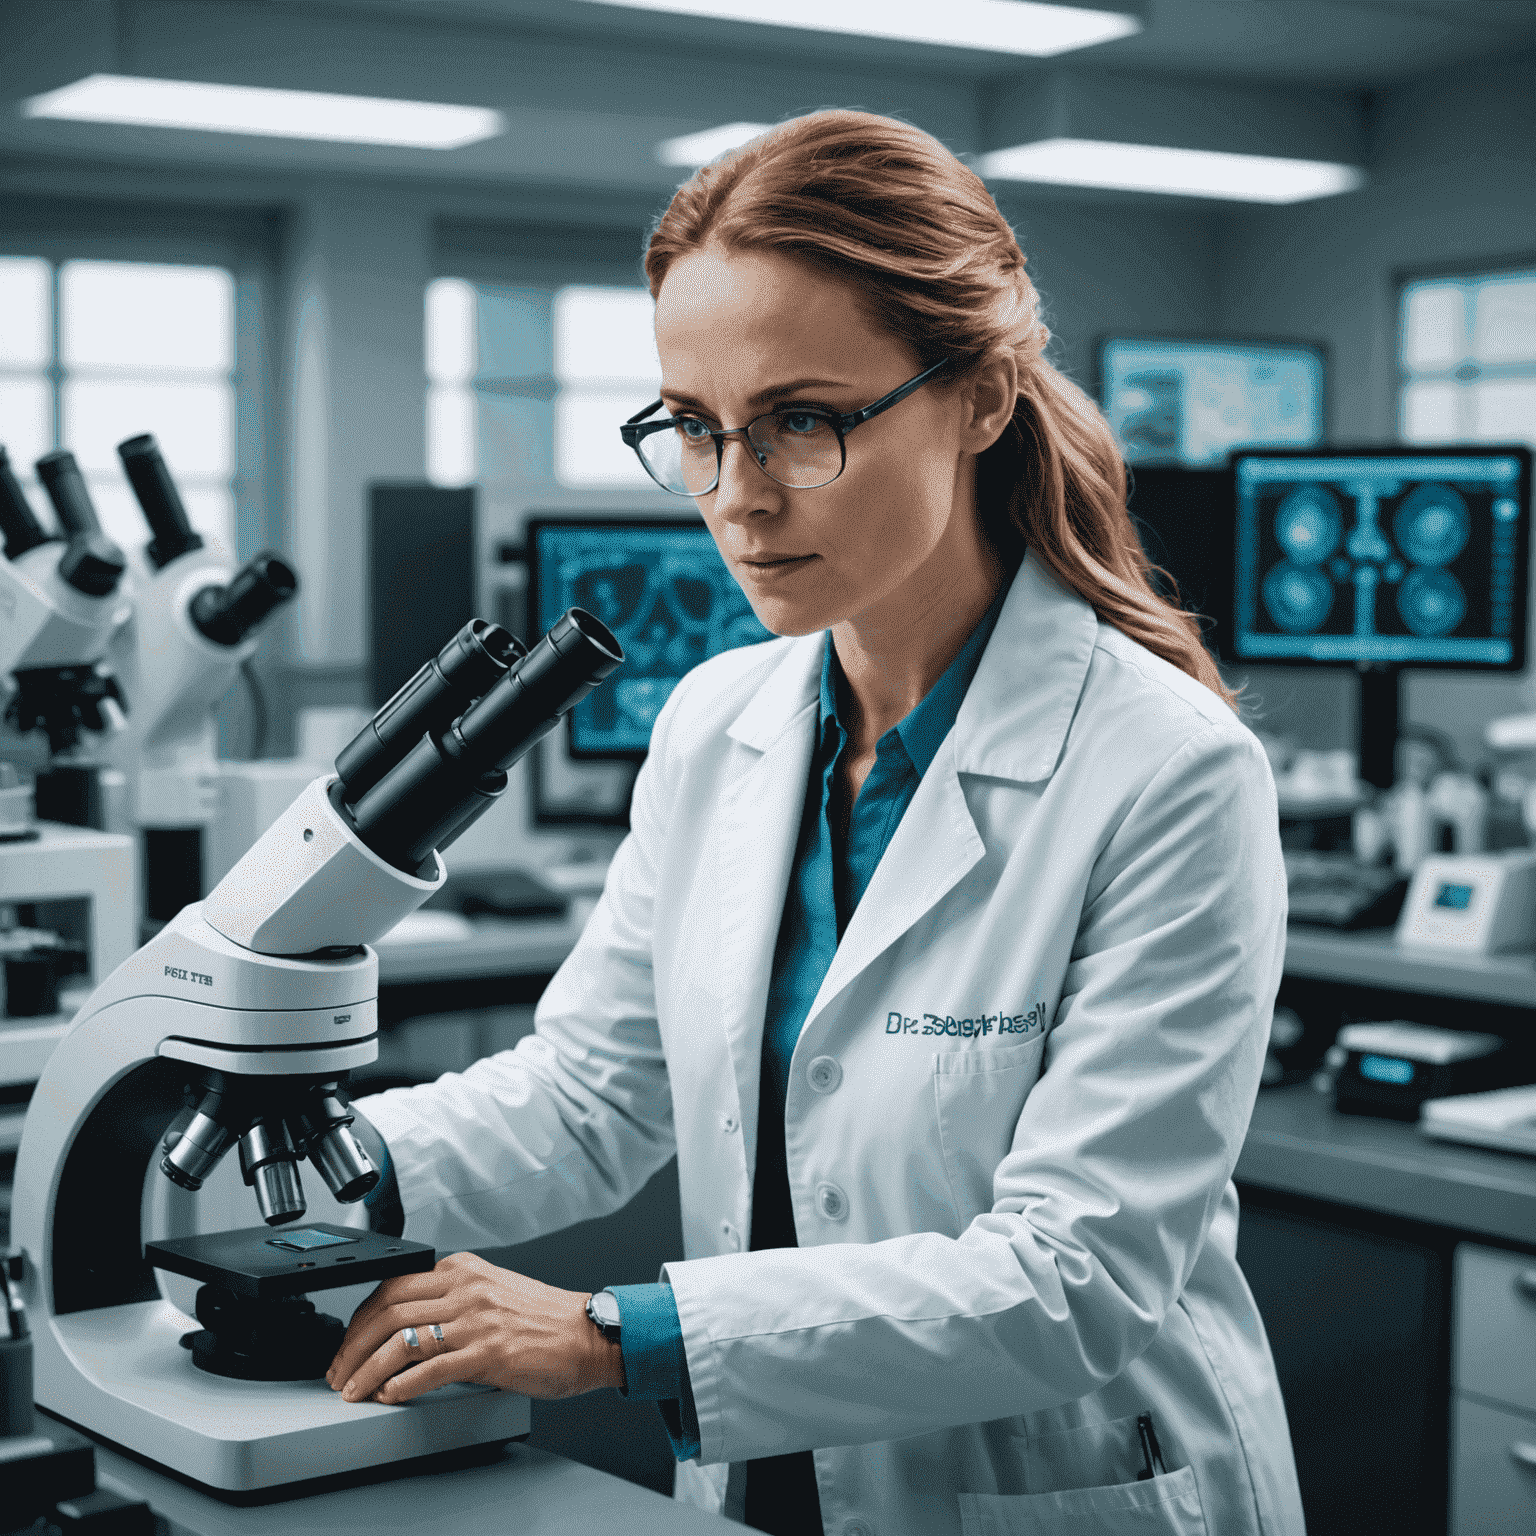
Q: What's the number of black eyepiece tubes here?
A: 6